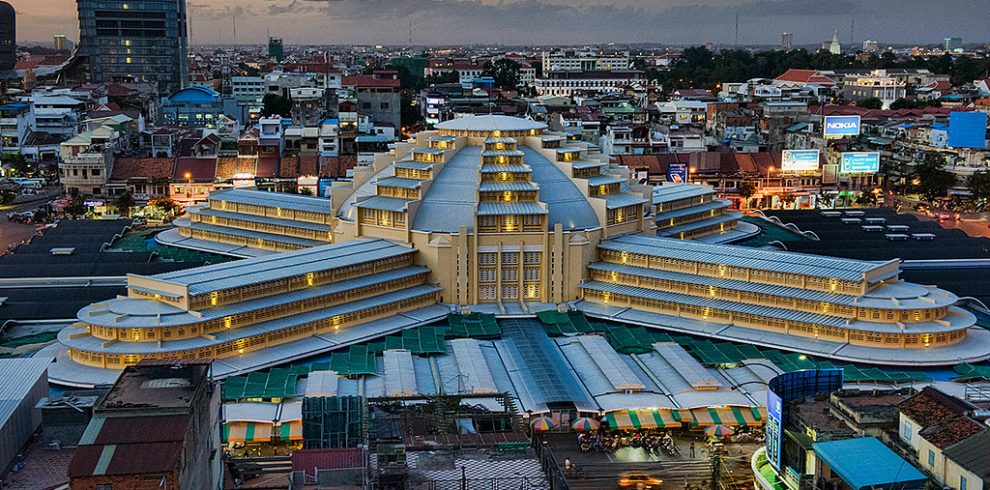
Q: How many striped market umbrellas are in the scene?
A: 3